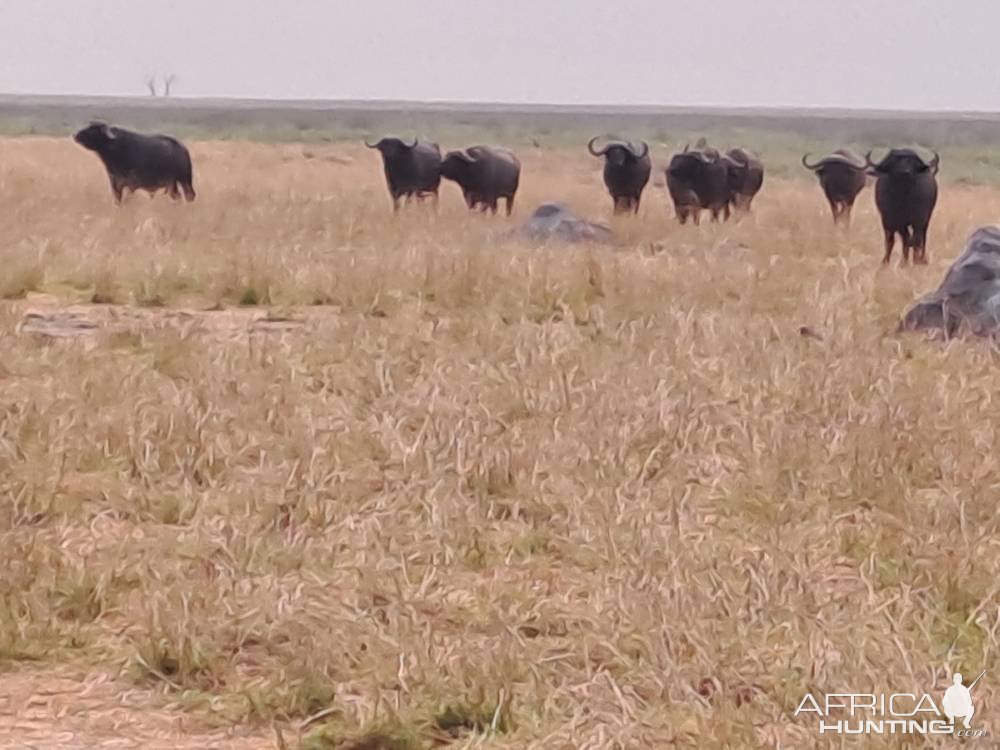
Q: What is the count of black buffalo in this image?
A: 8